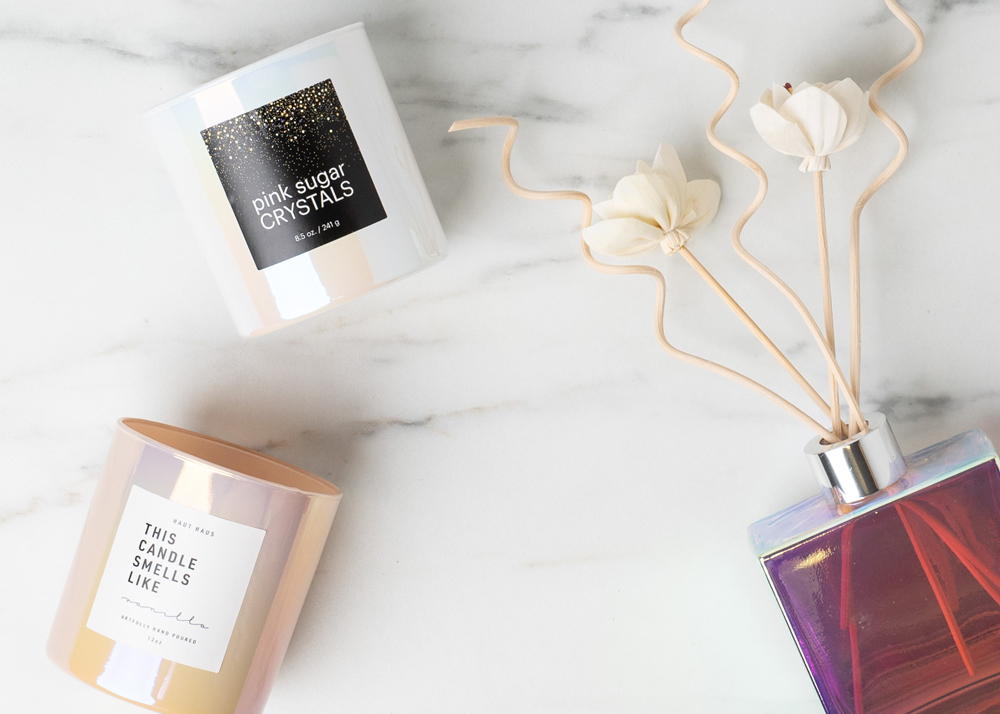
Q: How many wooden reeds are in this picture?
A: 5